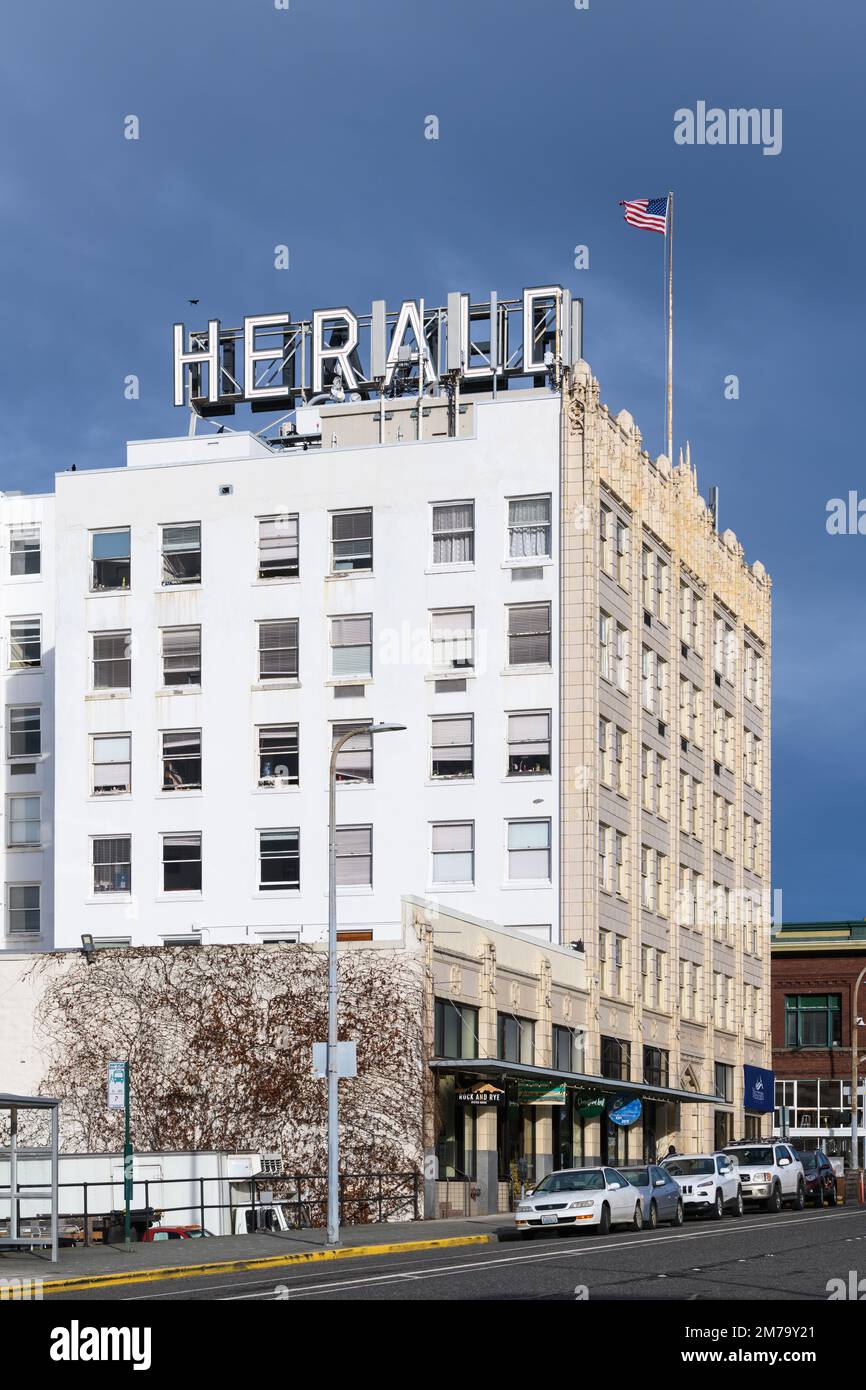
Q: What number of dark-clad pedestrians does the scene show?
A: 1